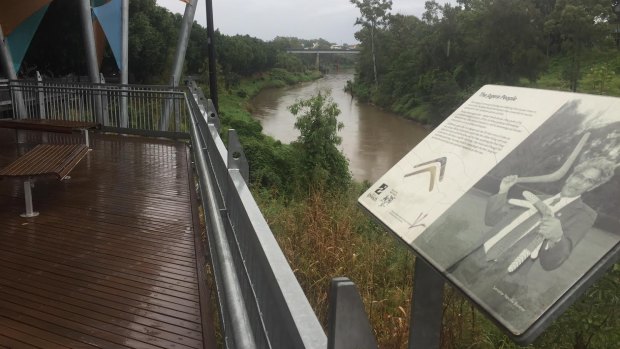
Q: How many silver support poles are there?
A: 4